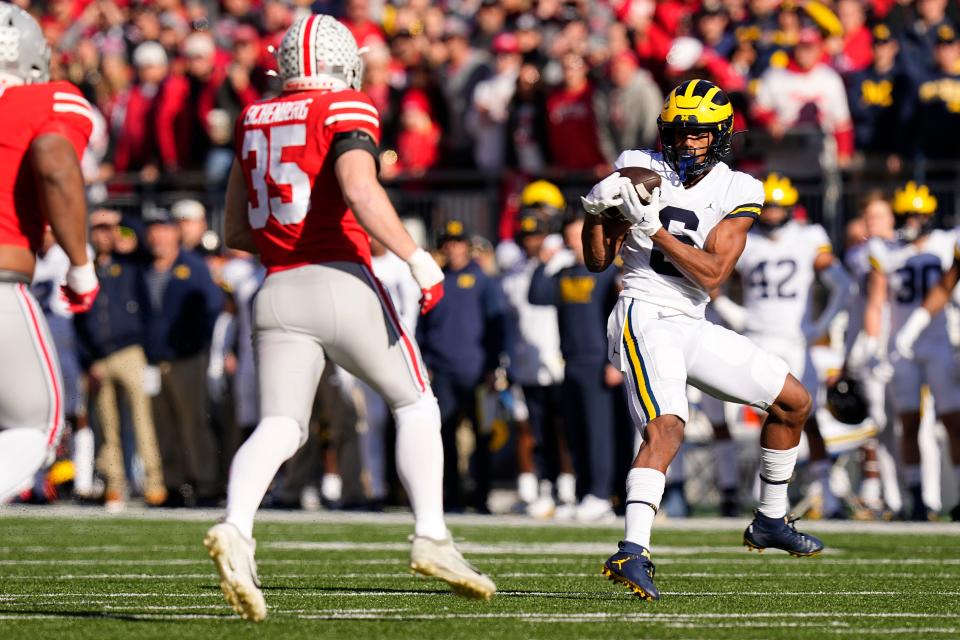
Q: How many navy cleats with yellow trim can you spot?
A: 2